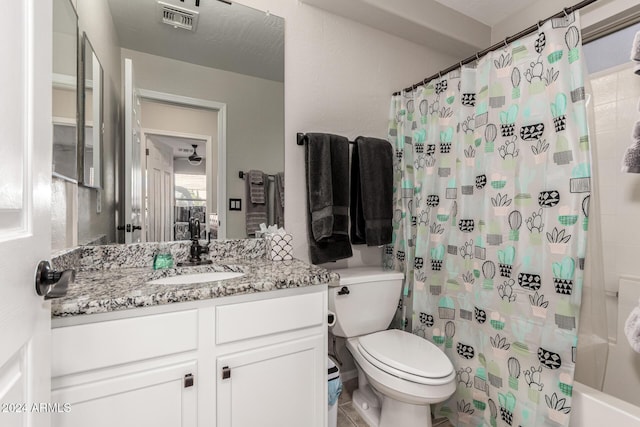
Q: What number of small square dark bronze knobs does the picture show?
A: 2